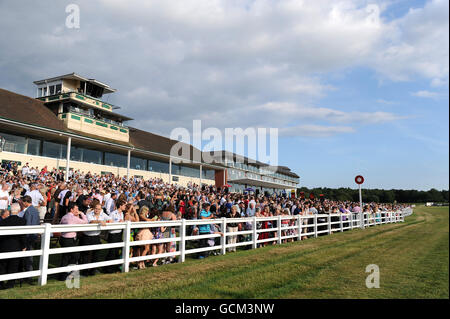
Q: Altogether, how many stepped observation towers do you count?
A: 1